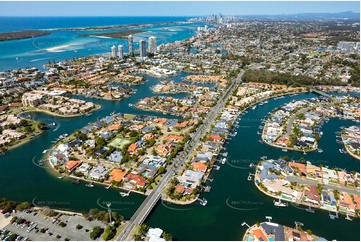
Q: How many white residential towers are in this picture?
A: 5